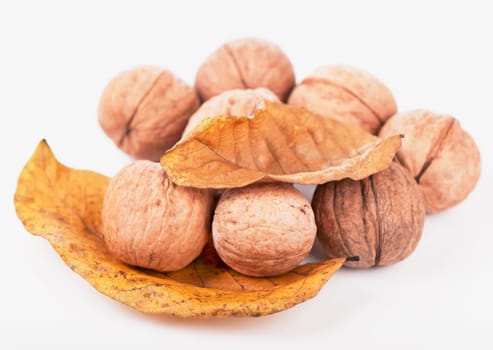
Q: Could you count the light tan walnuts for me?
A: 7